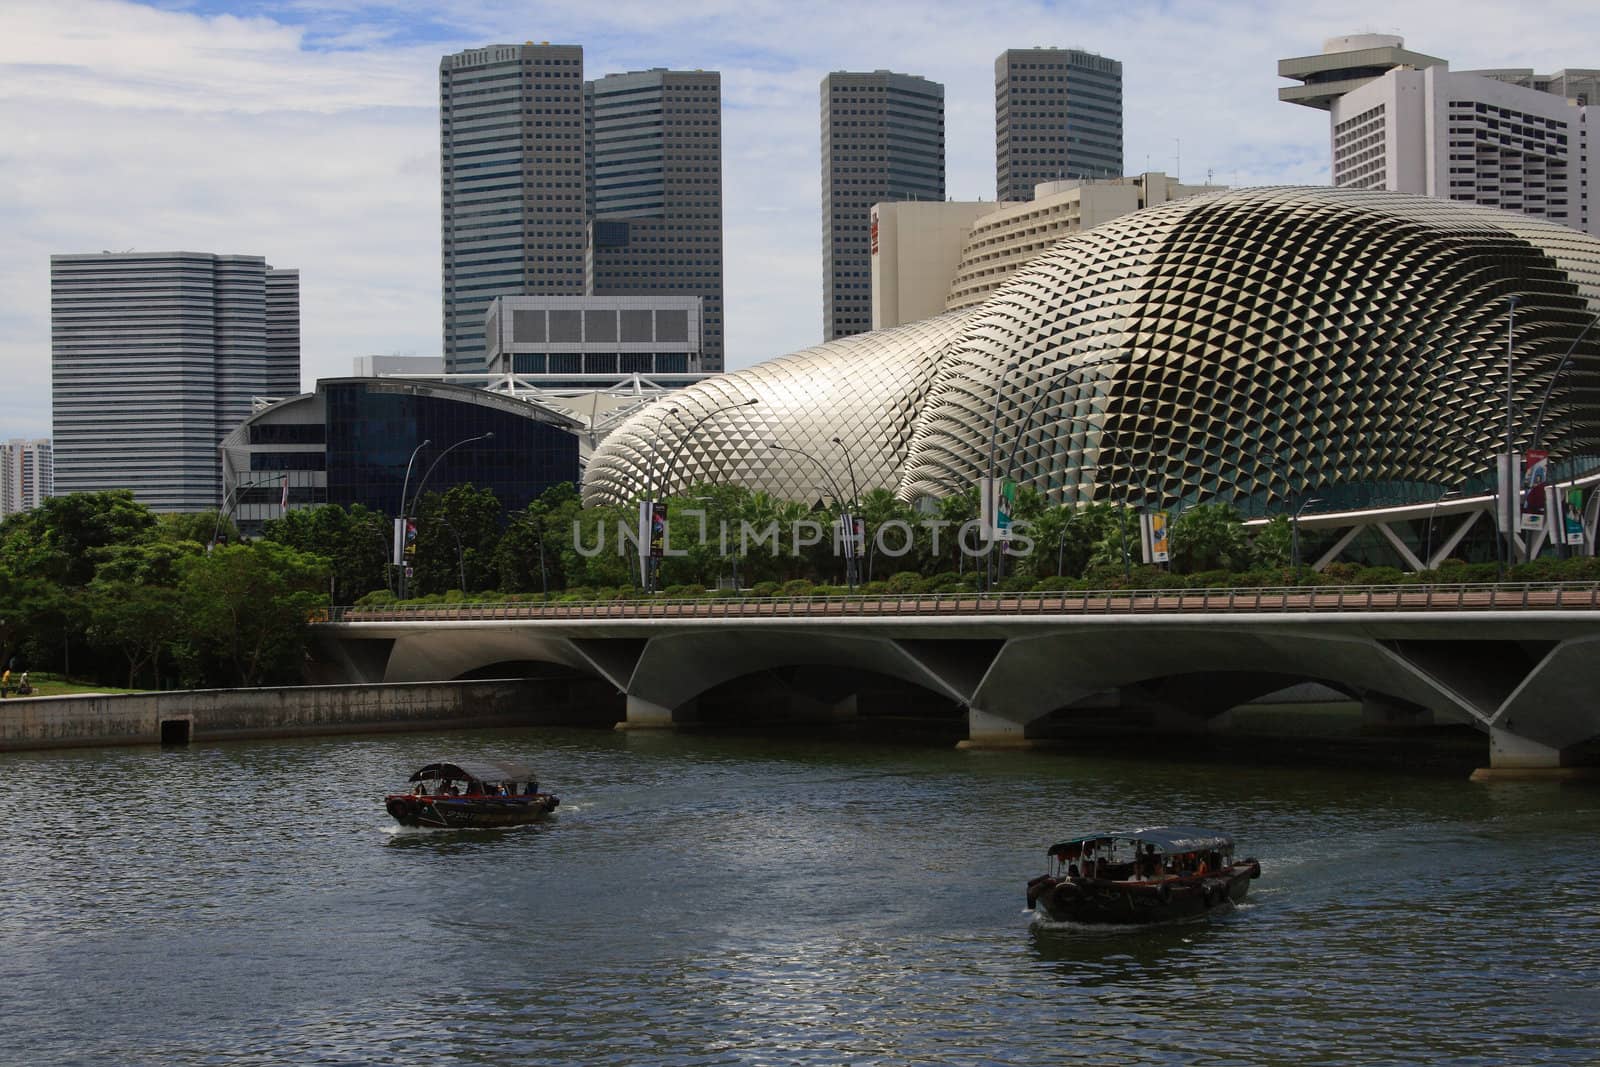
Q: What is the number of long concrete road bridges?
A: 1